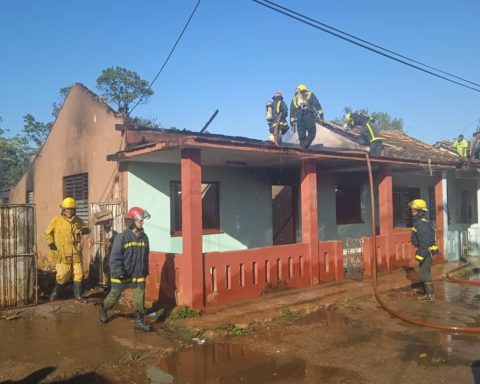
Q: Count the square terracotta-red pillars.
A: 4